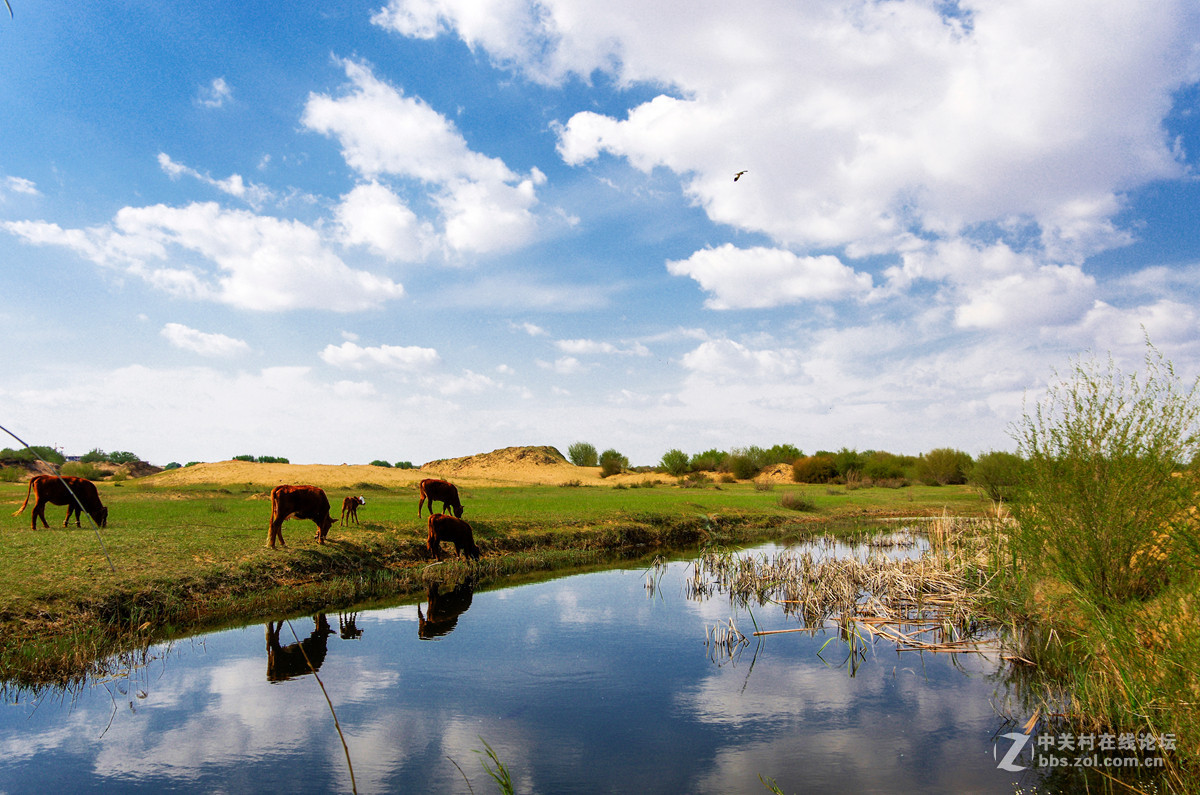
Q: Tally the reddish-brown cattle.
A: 5